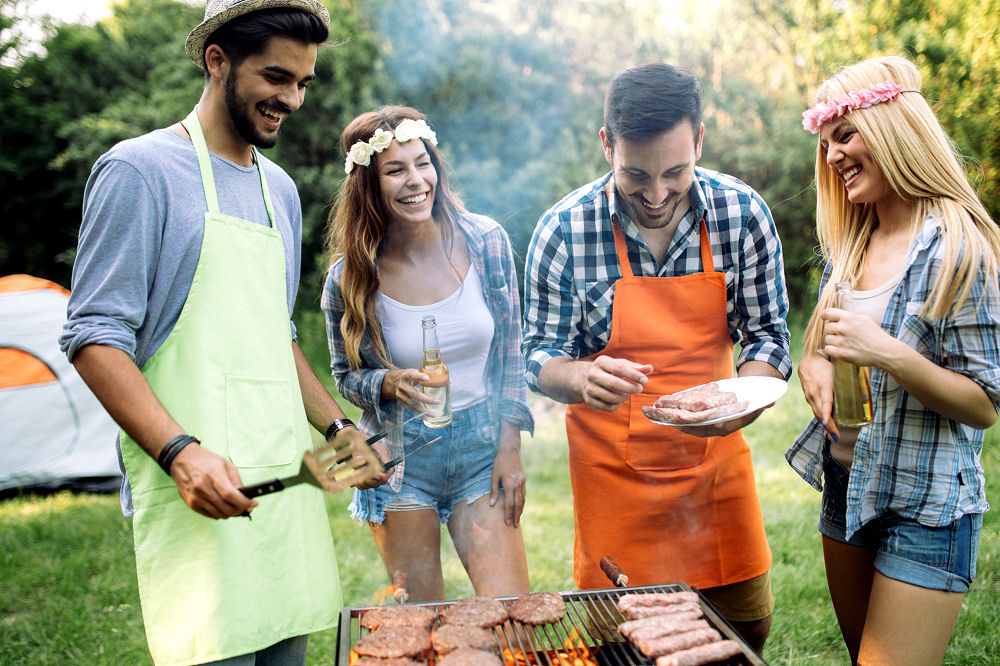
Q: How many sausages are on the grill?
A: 6